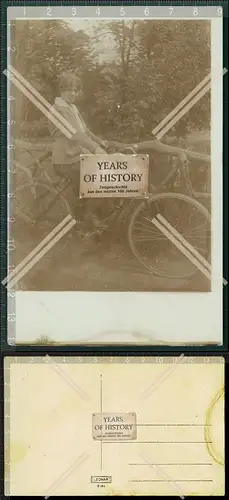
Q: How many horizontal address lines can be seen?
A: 4